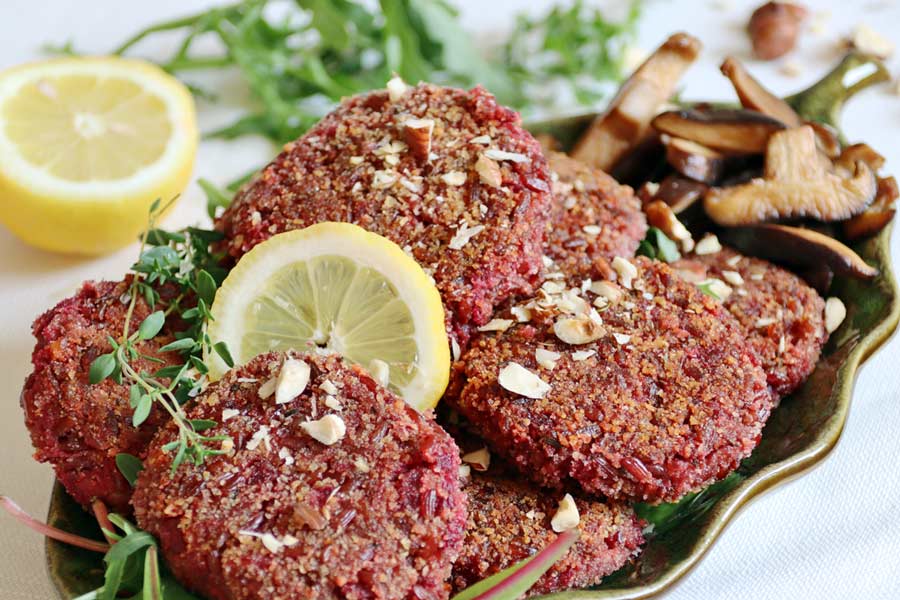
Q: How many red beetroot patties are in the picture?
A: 7